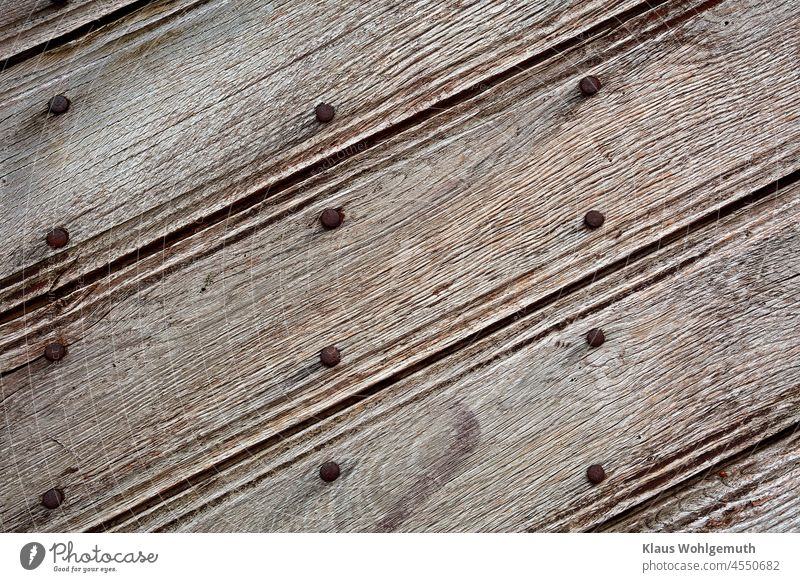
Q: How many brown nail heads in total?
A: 12